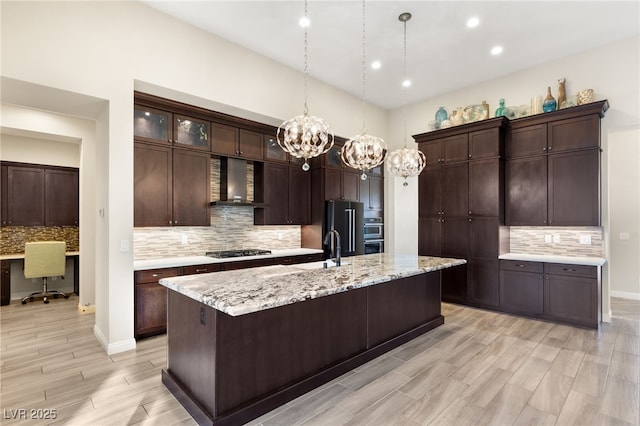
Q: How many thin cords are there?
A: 3